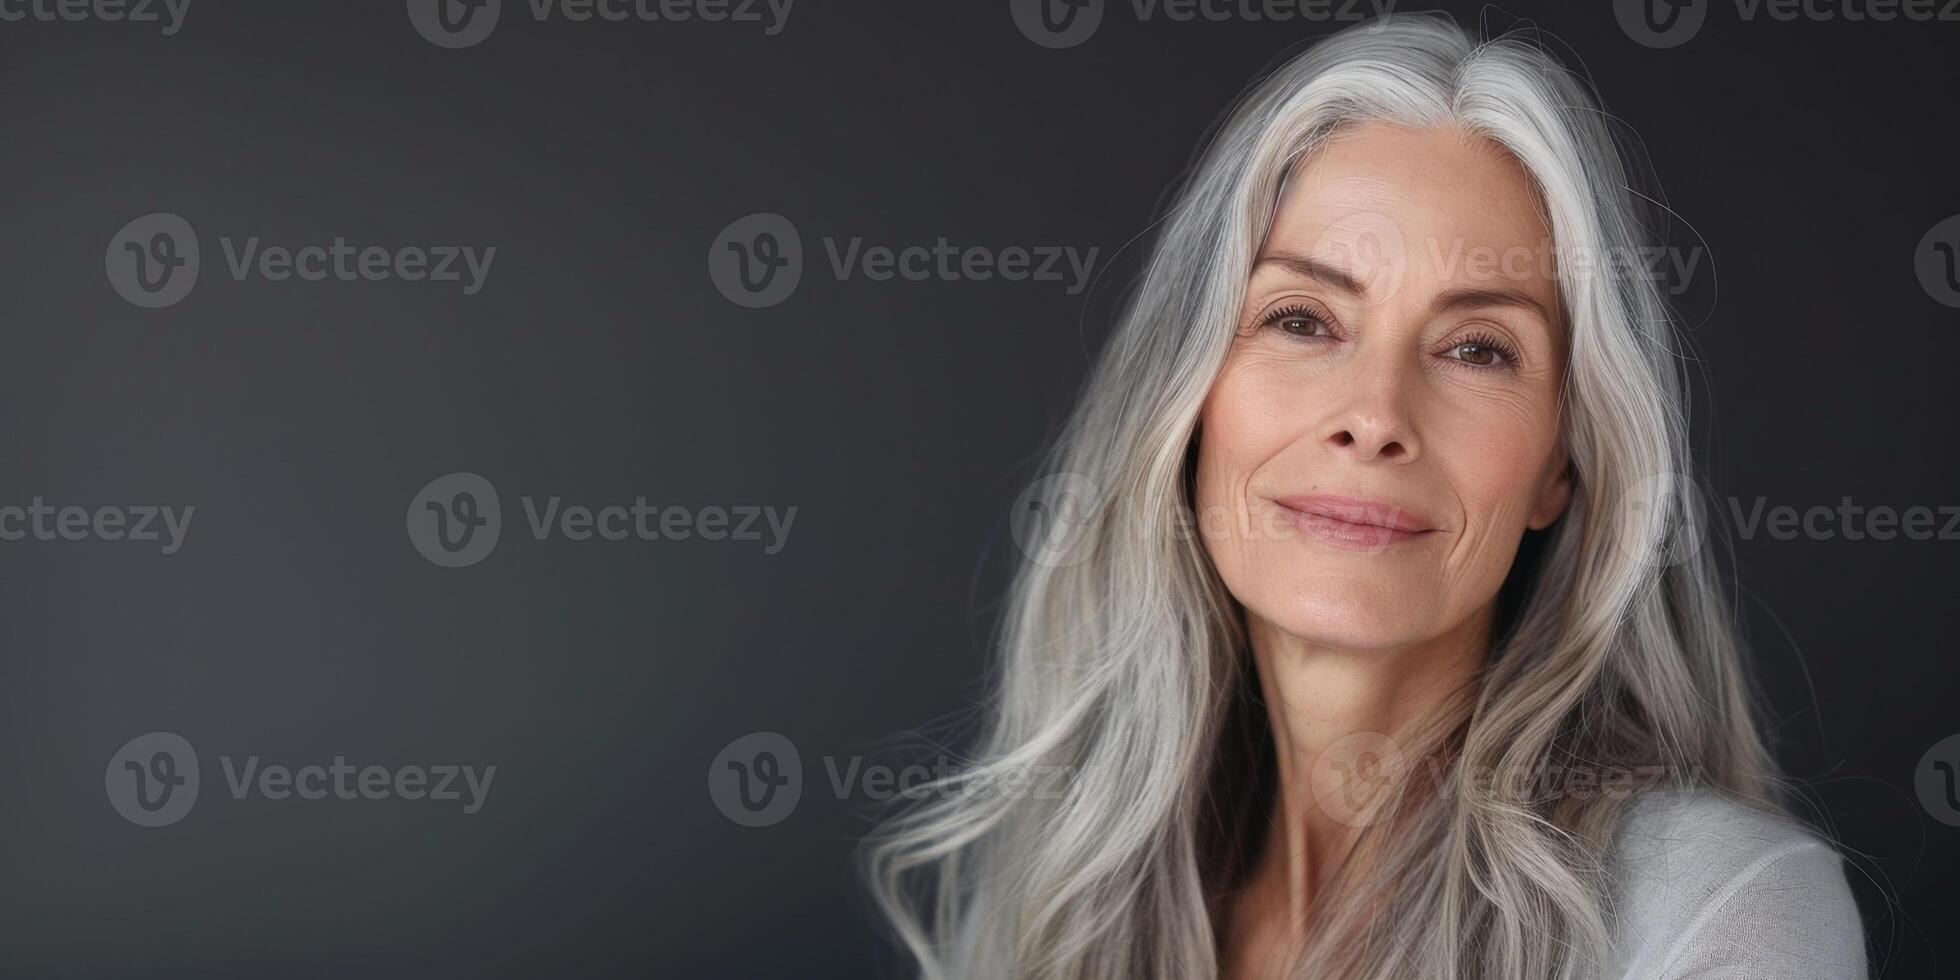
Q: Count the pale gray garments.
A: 1